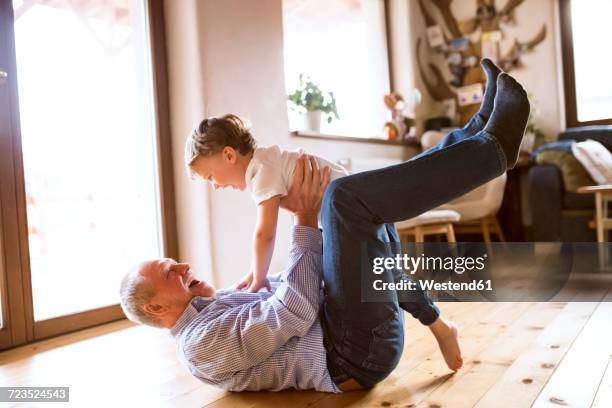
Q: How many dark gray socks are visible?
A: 2